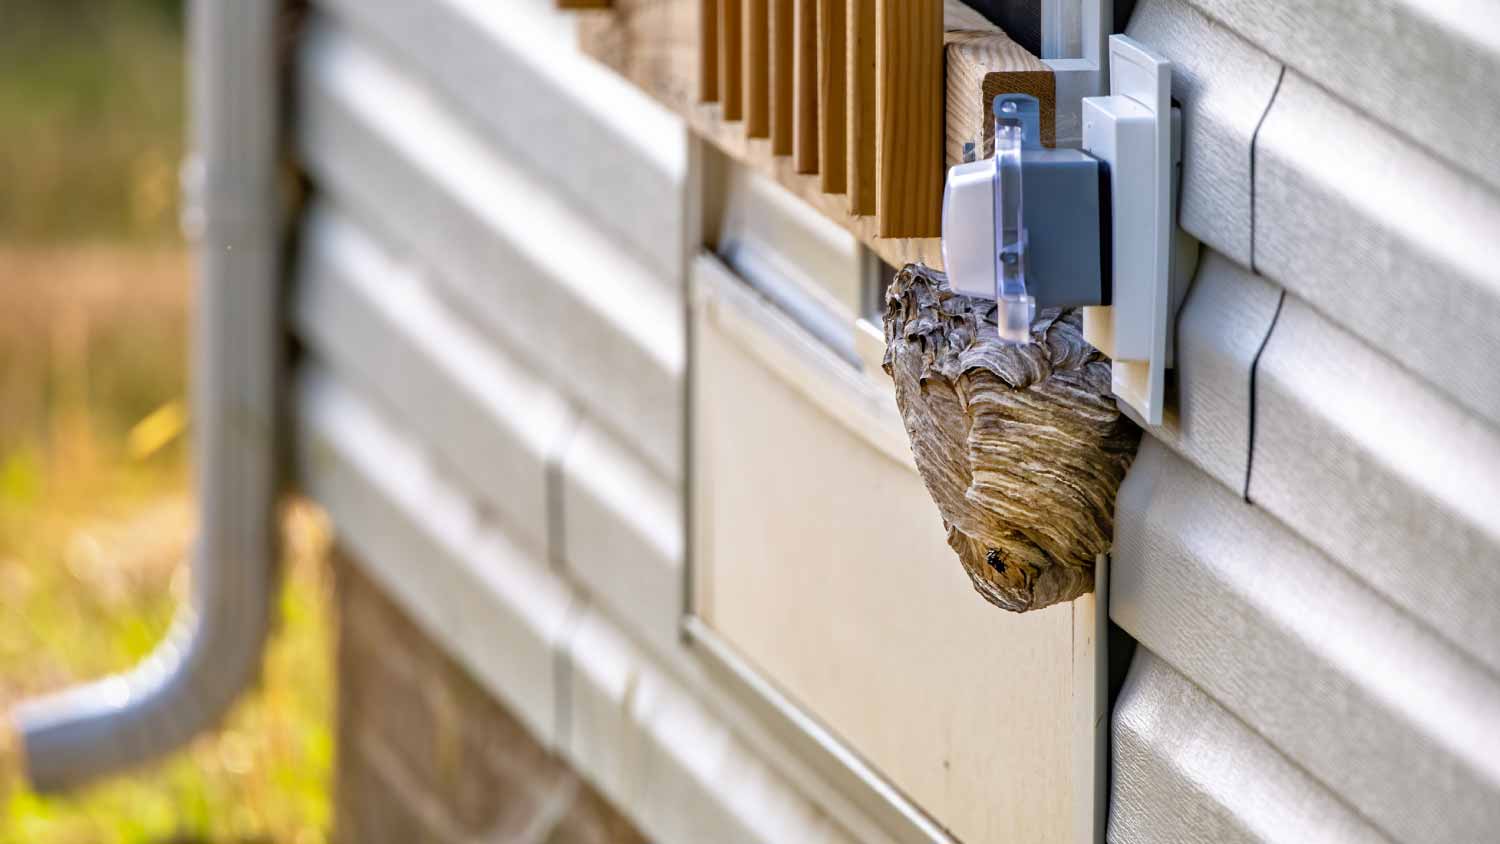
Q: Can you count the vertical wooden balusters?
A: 8